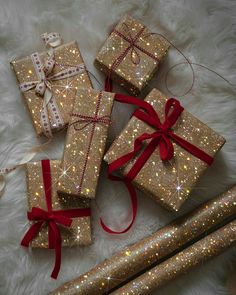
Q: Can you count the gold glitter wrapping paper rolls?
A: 2